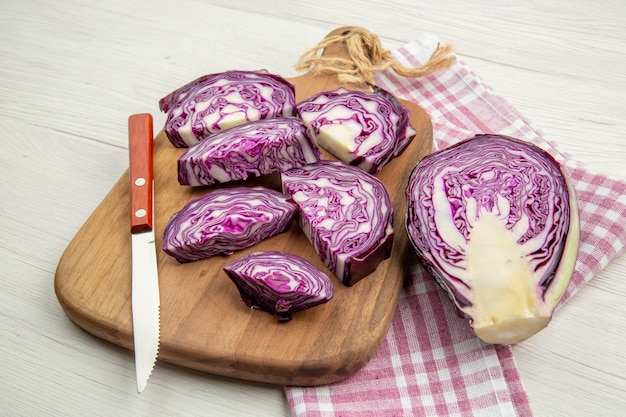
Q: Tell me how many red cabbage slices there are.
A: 6